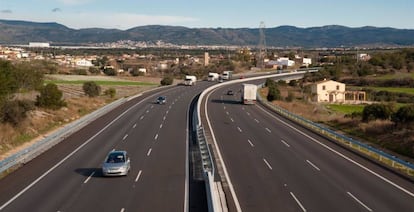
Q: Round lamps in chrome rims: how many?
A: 0